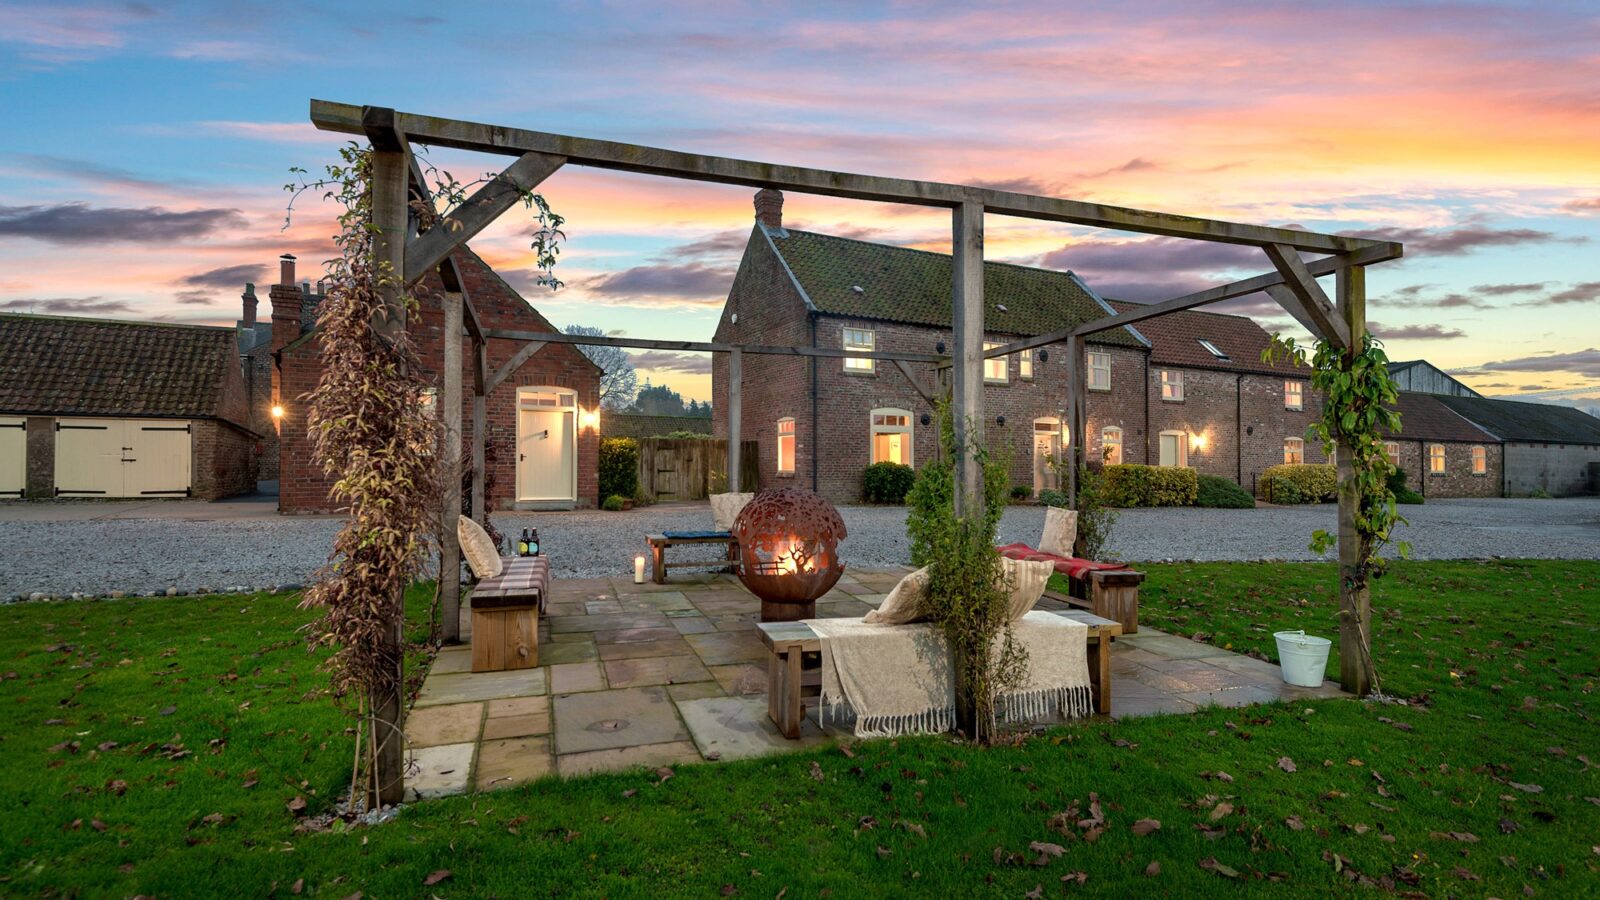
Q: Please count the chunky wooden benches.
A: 4